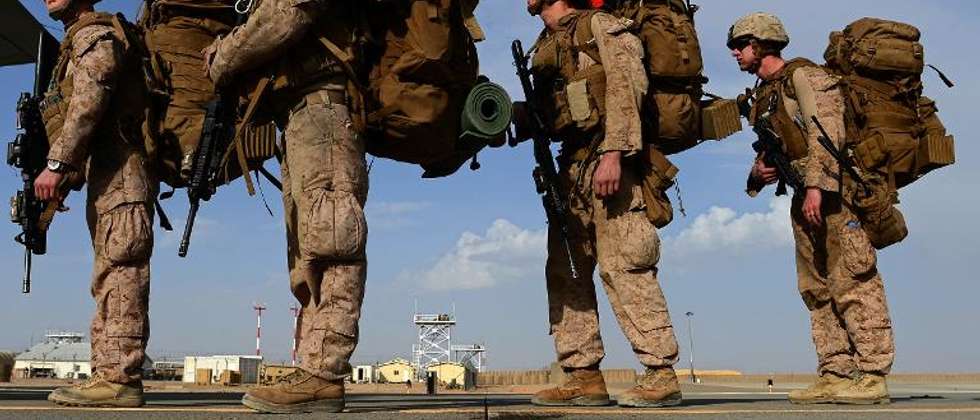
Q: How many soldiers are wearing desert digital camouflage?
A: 4